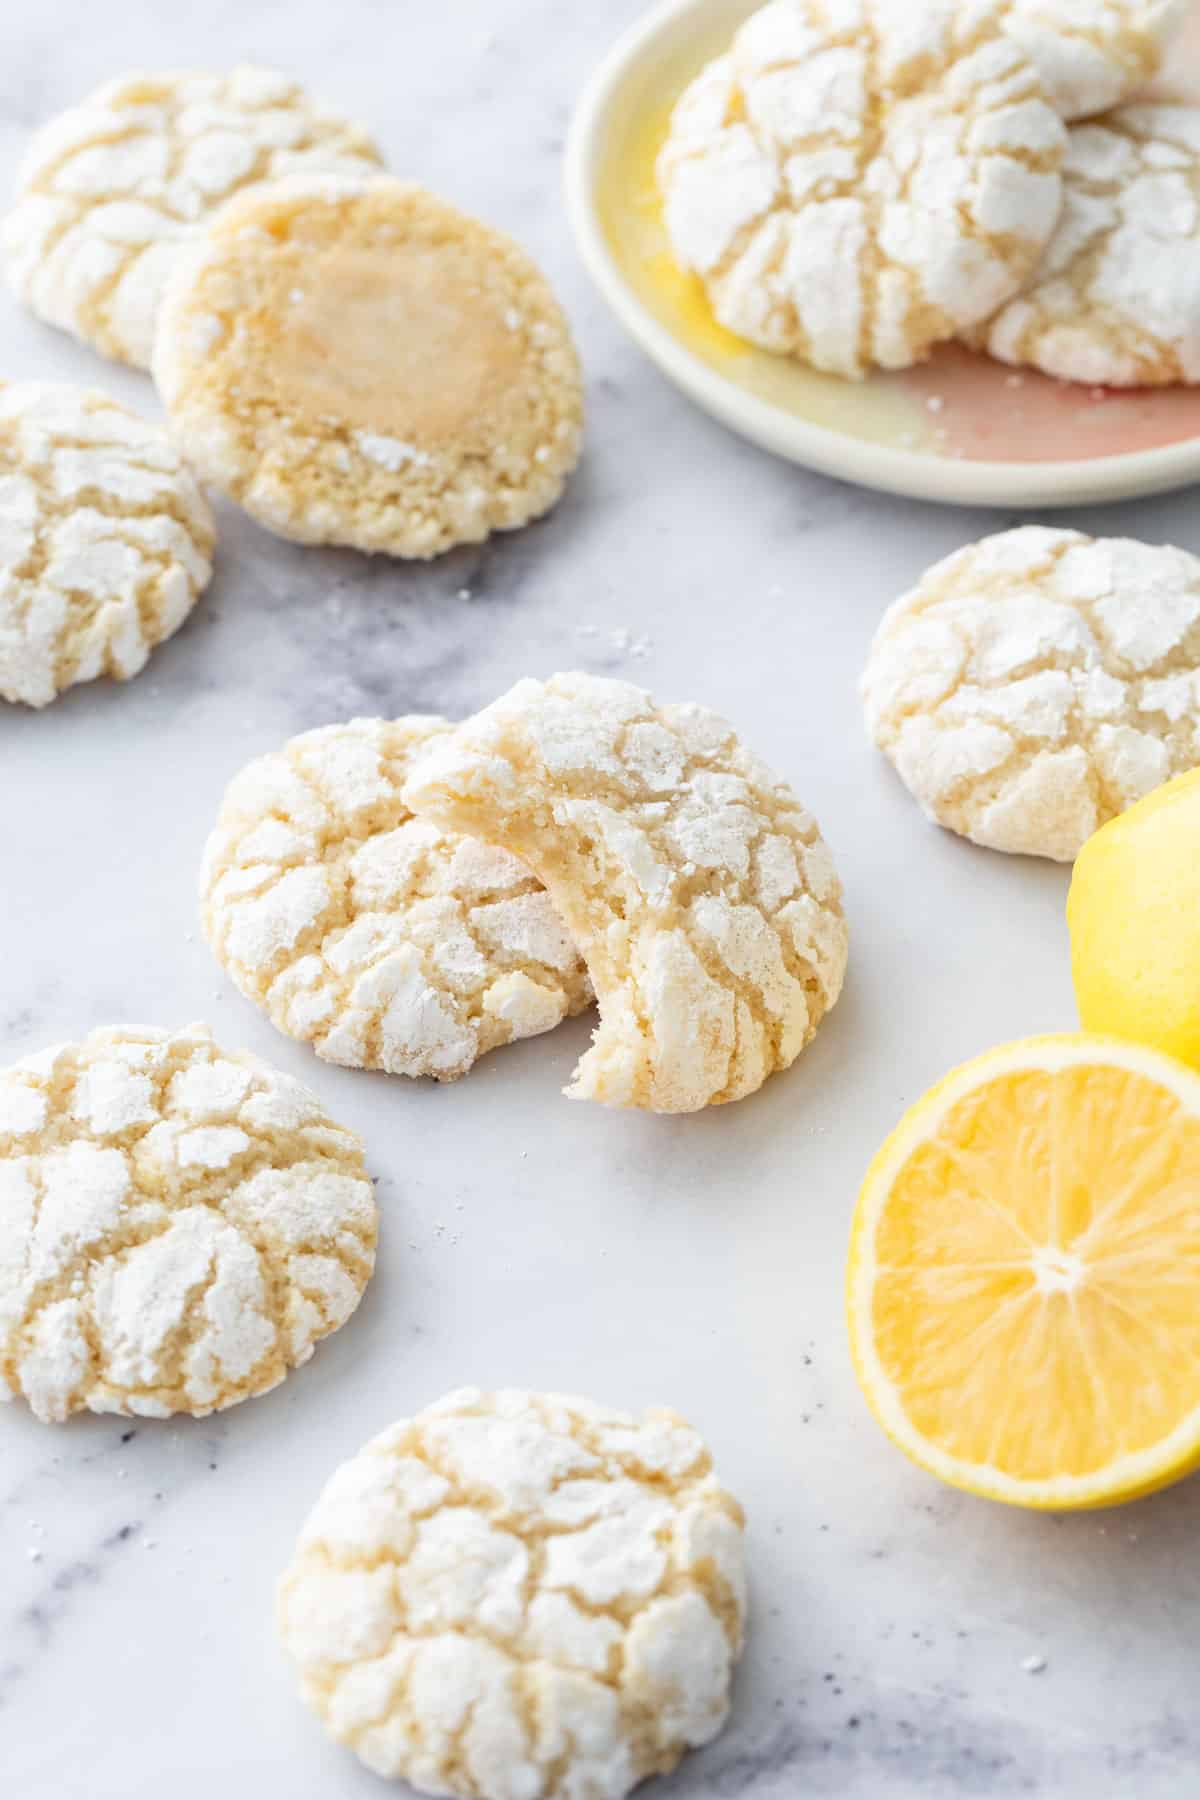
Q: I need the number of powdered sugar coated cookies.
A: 11